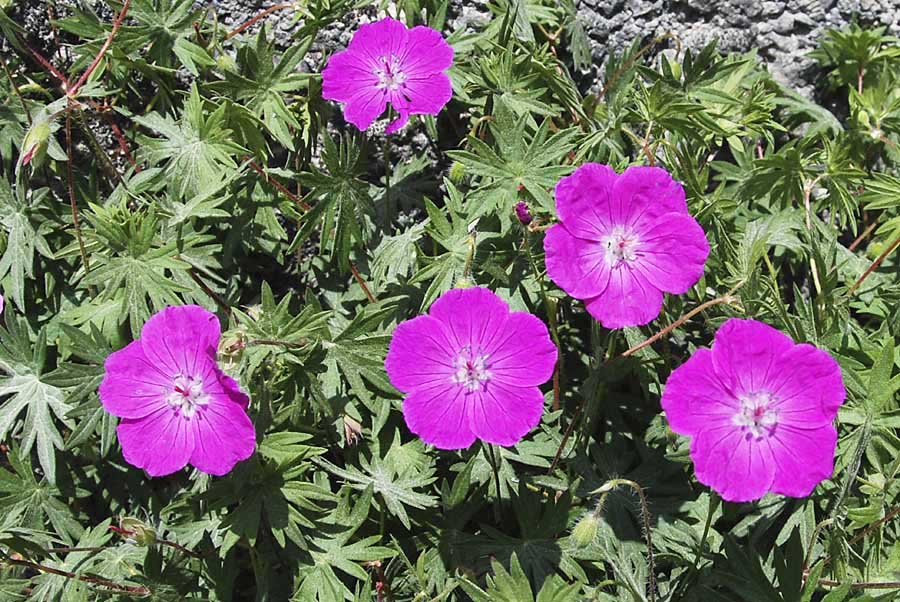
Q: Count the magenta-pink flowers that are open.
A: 5